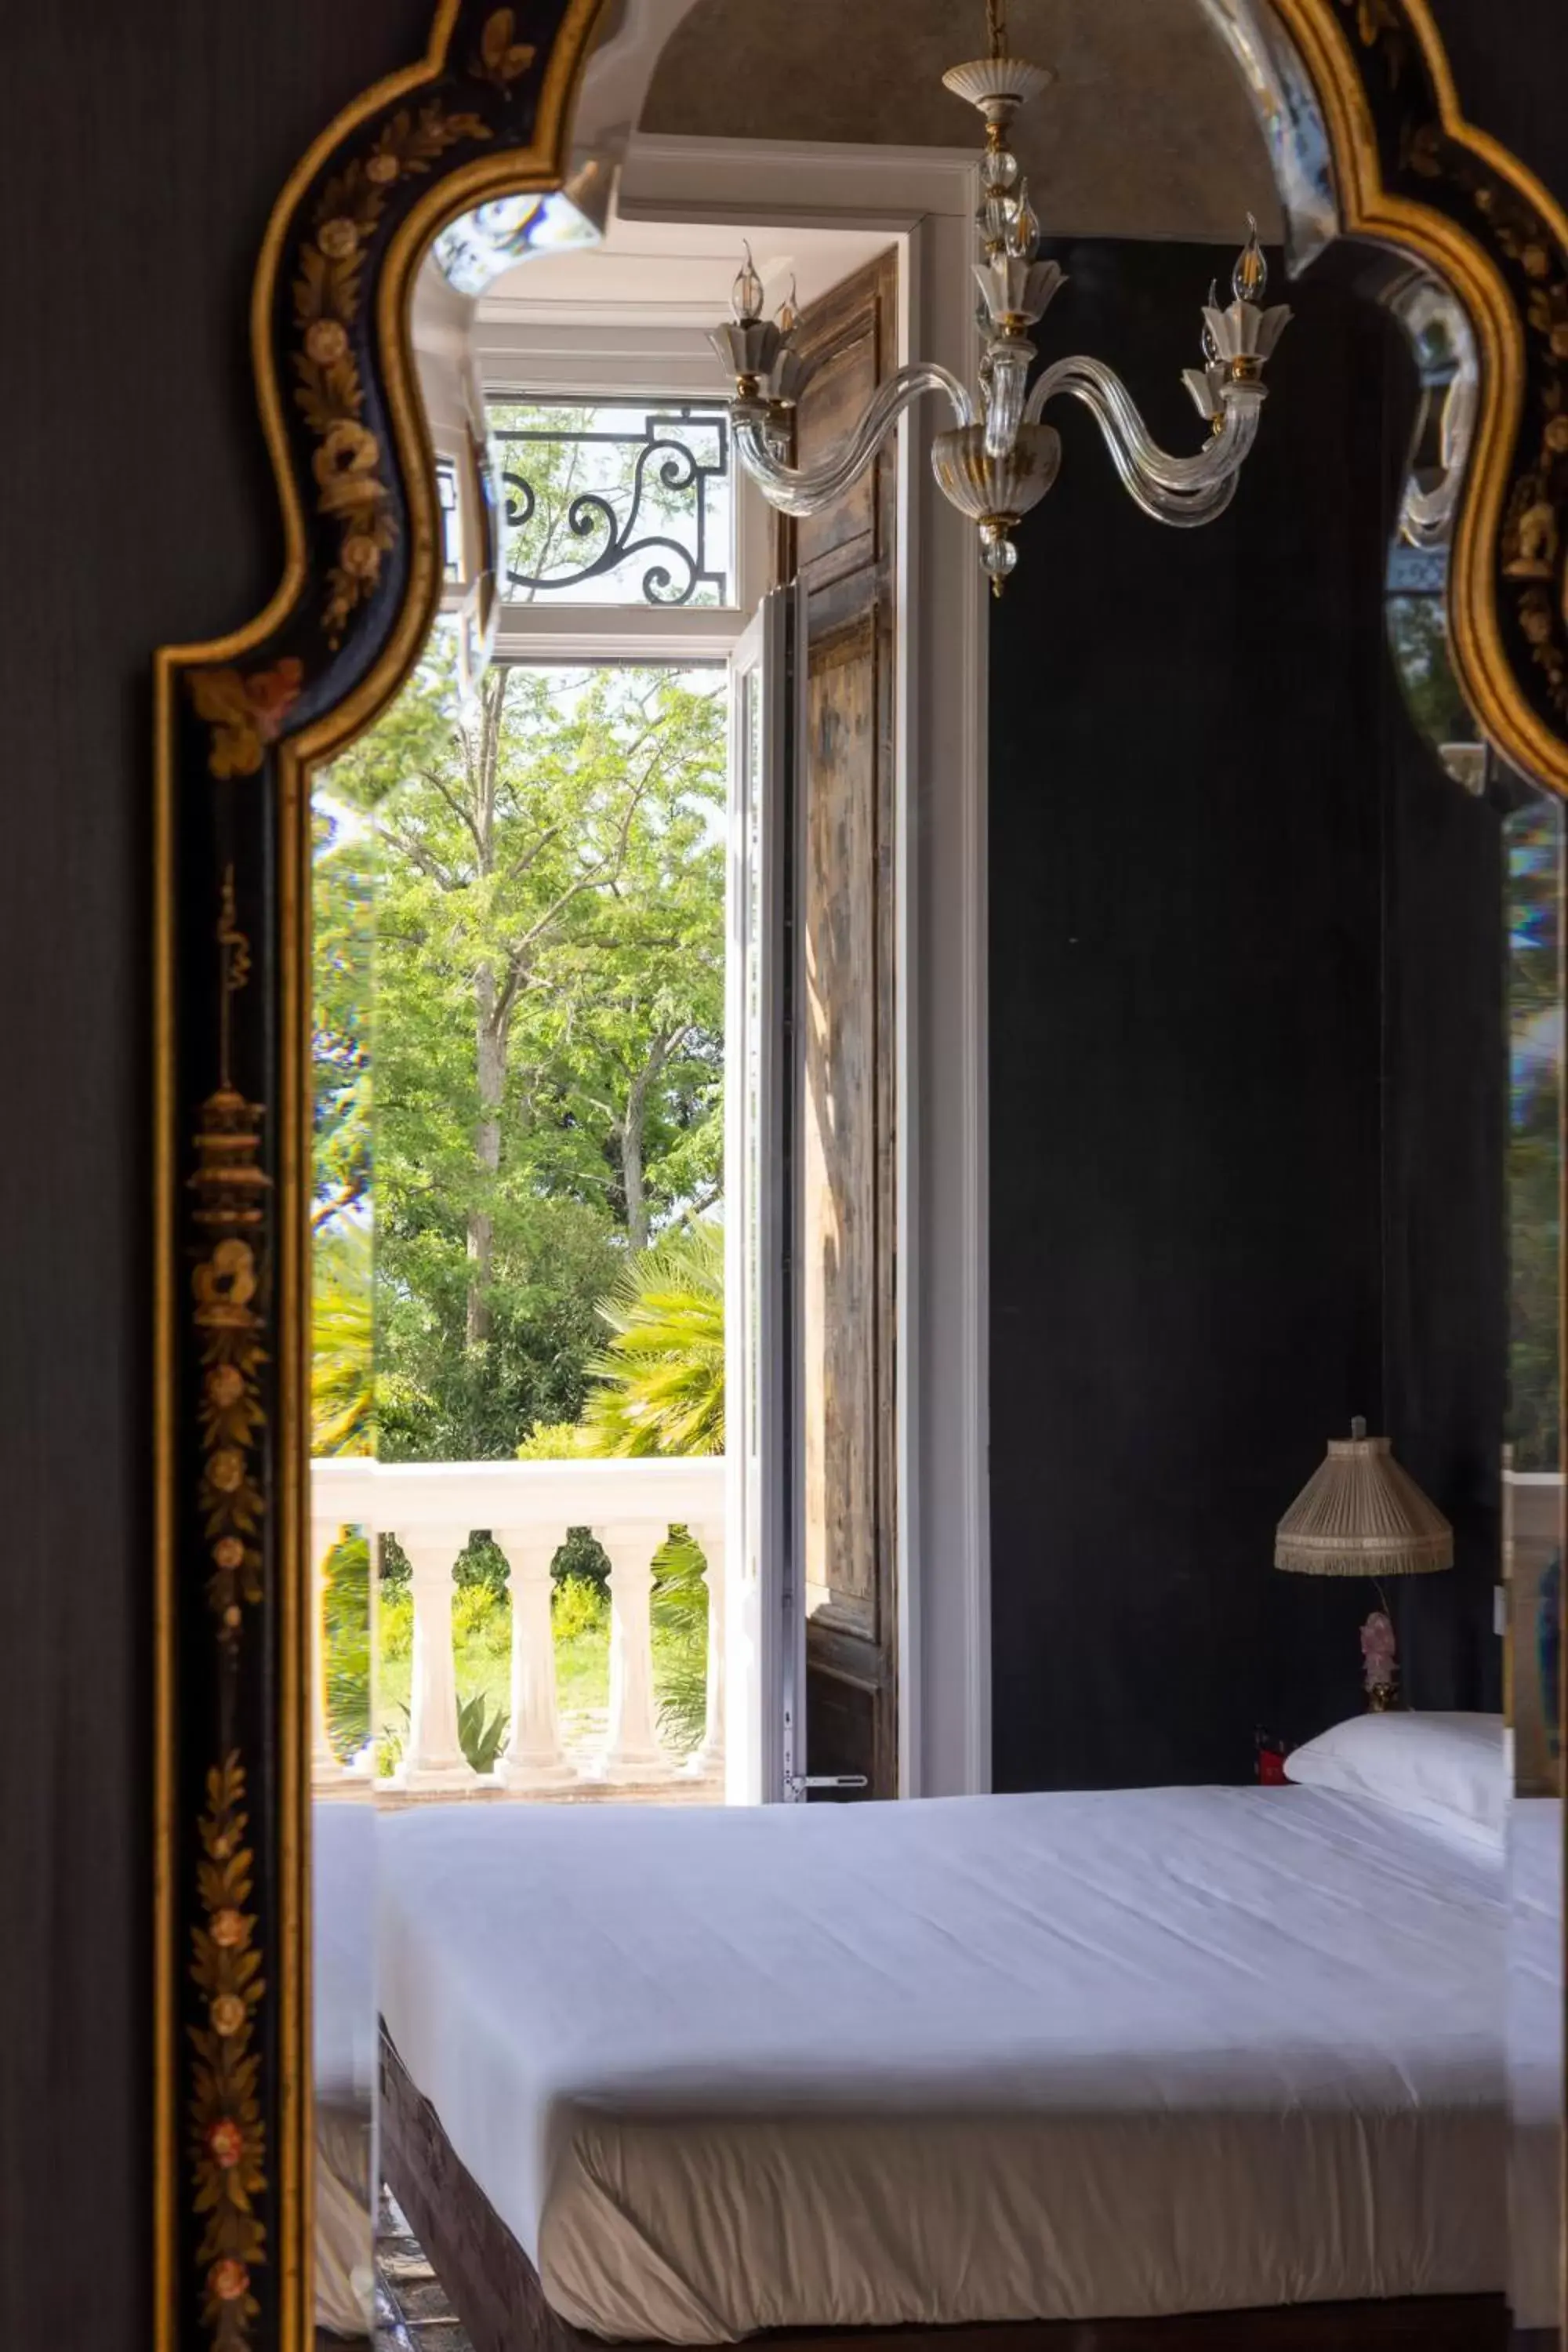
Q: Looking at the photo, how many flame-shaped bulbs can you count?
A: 5